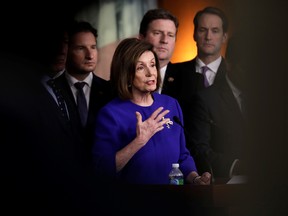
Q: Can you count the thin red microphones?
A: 0